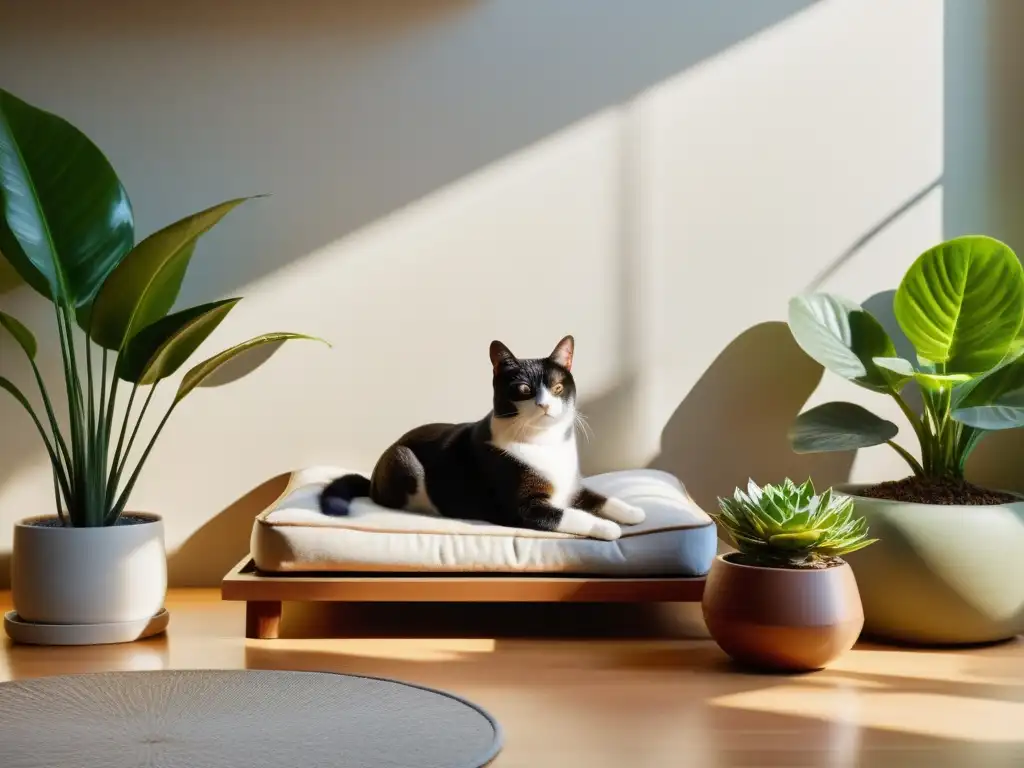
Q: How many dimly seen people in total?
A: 0